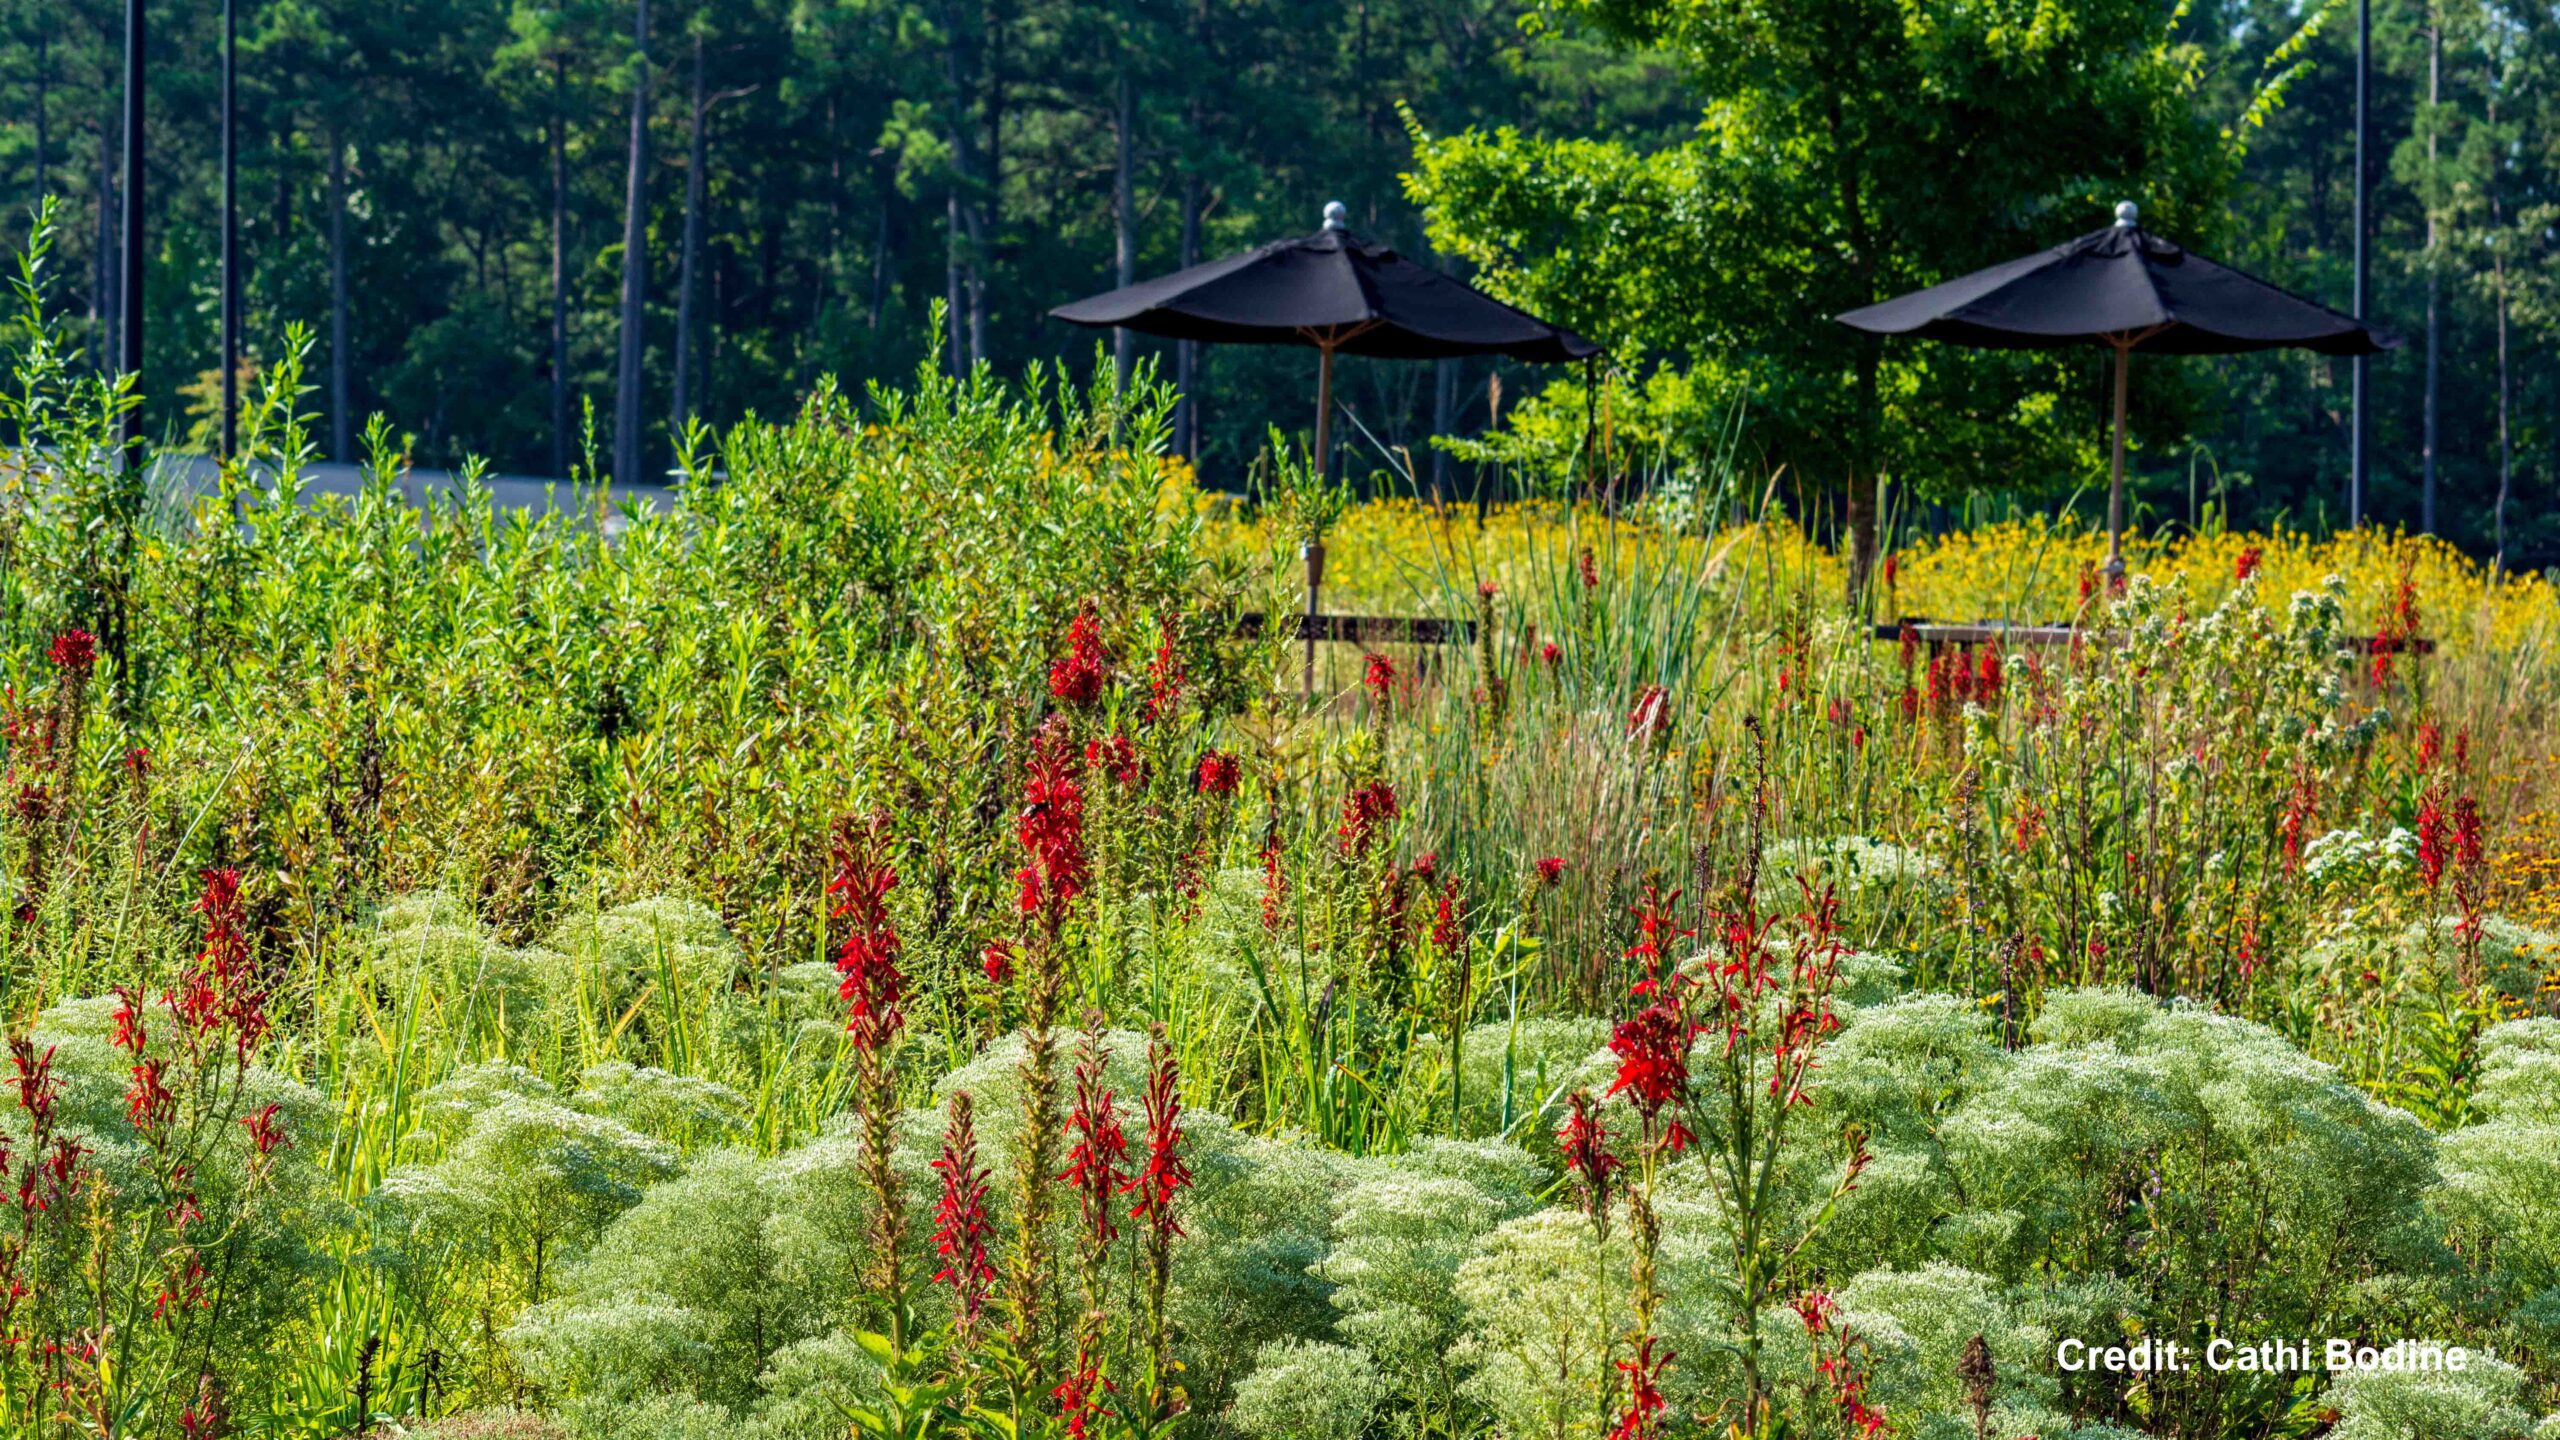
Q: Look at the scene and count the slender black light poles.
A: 3